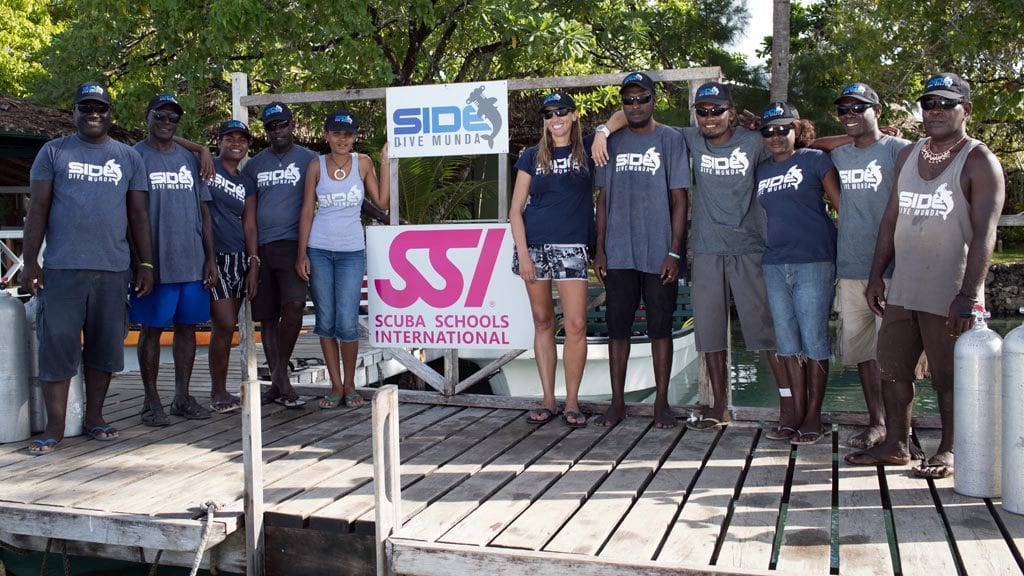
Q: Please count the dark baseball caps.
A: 11